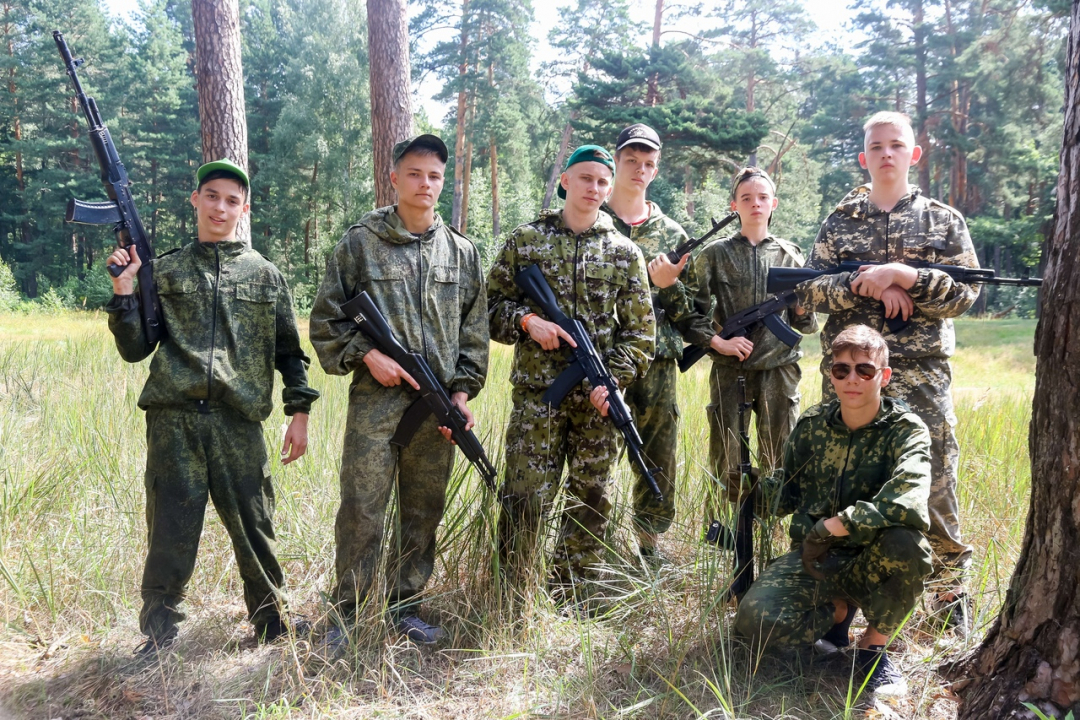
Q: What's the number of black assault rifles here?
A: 7